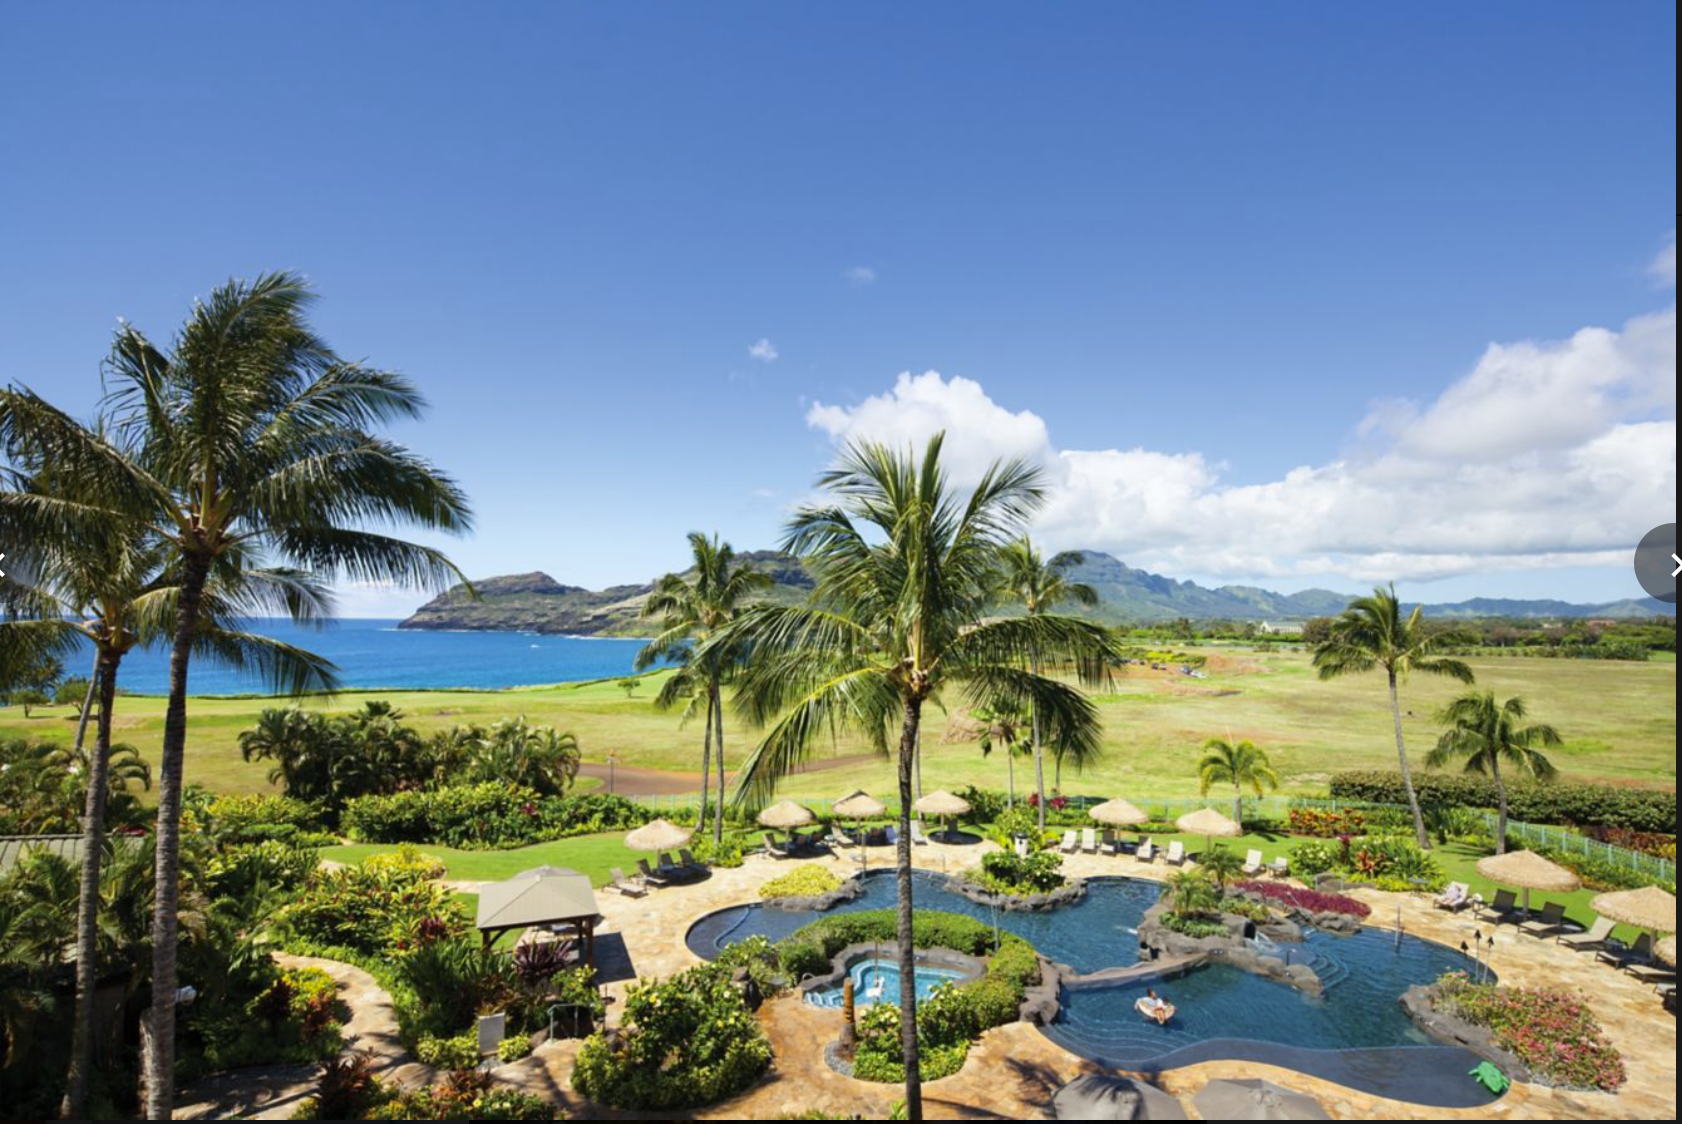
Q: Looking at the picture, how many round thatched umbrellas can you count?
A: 9